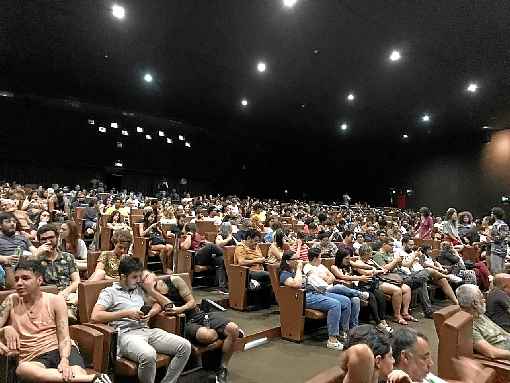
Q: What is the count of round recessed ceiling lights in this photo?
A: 11